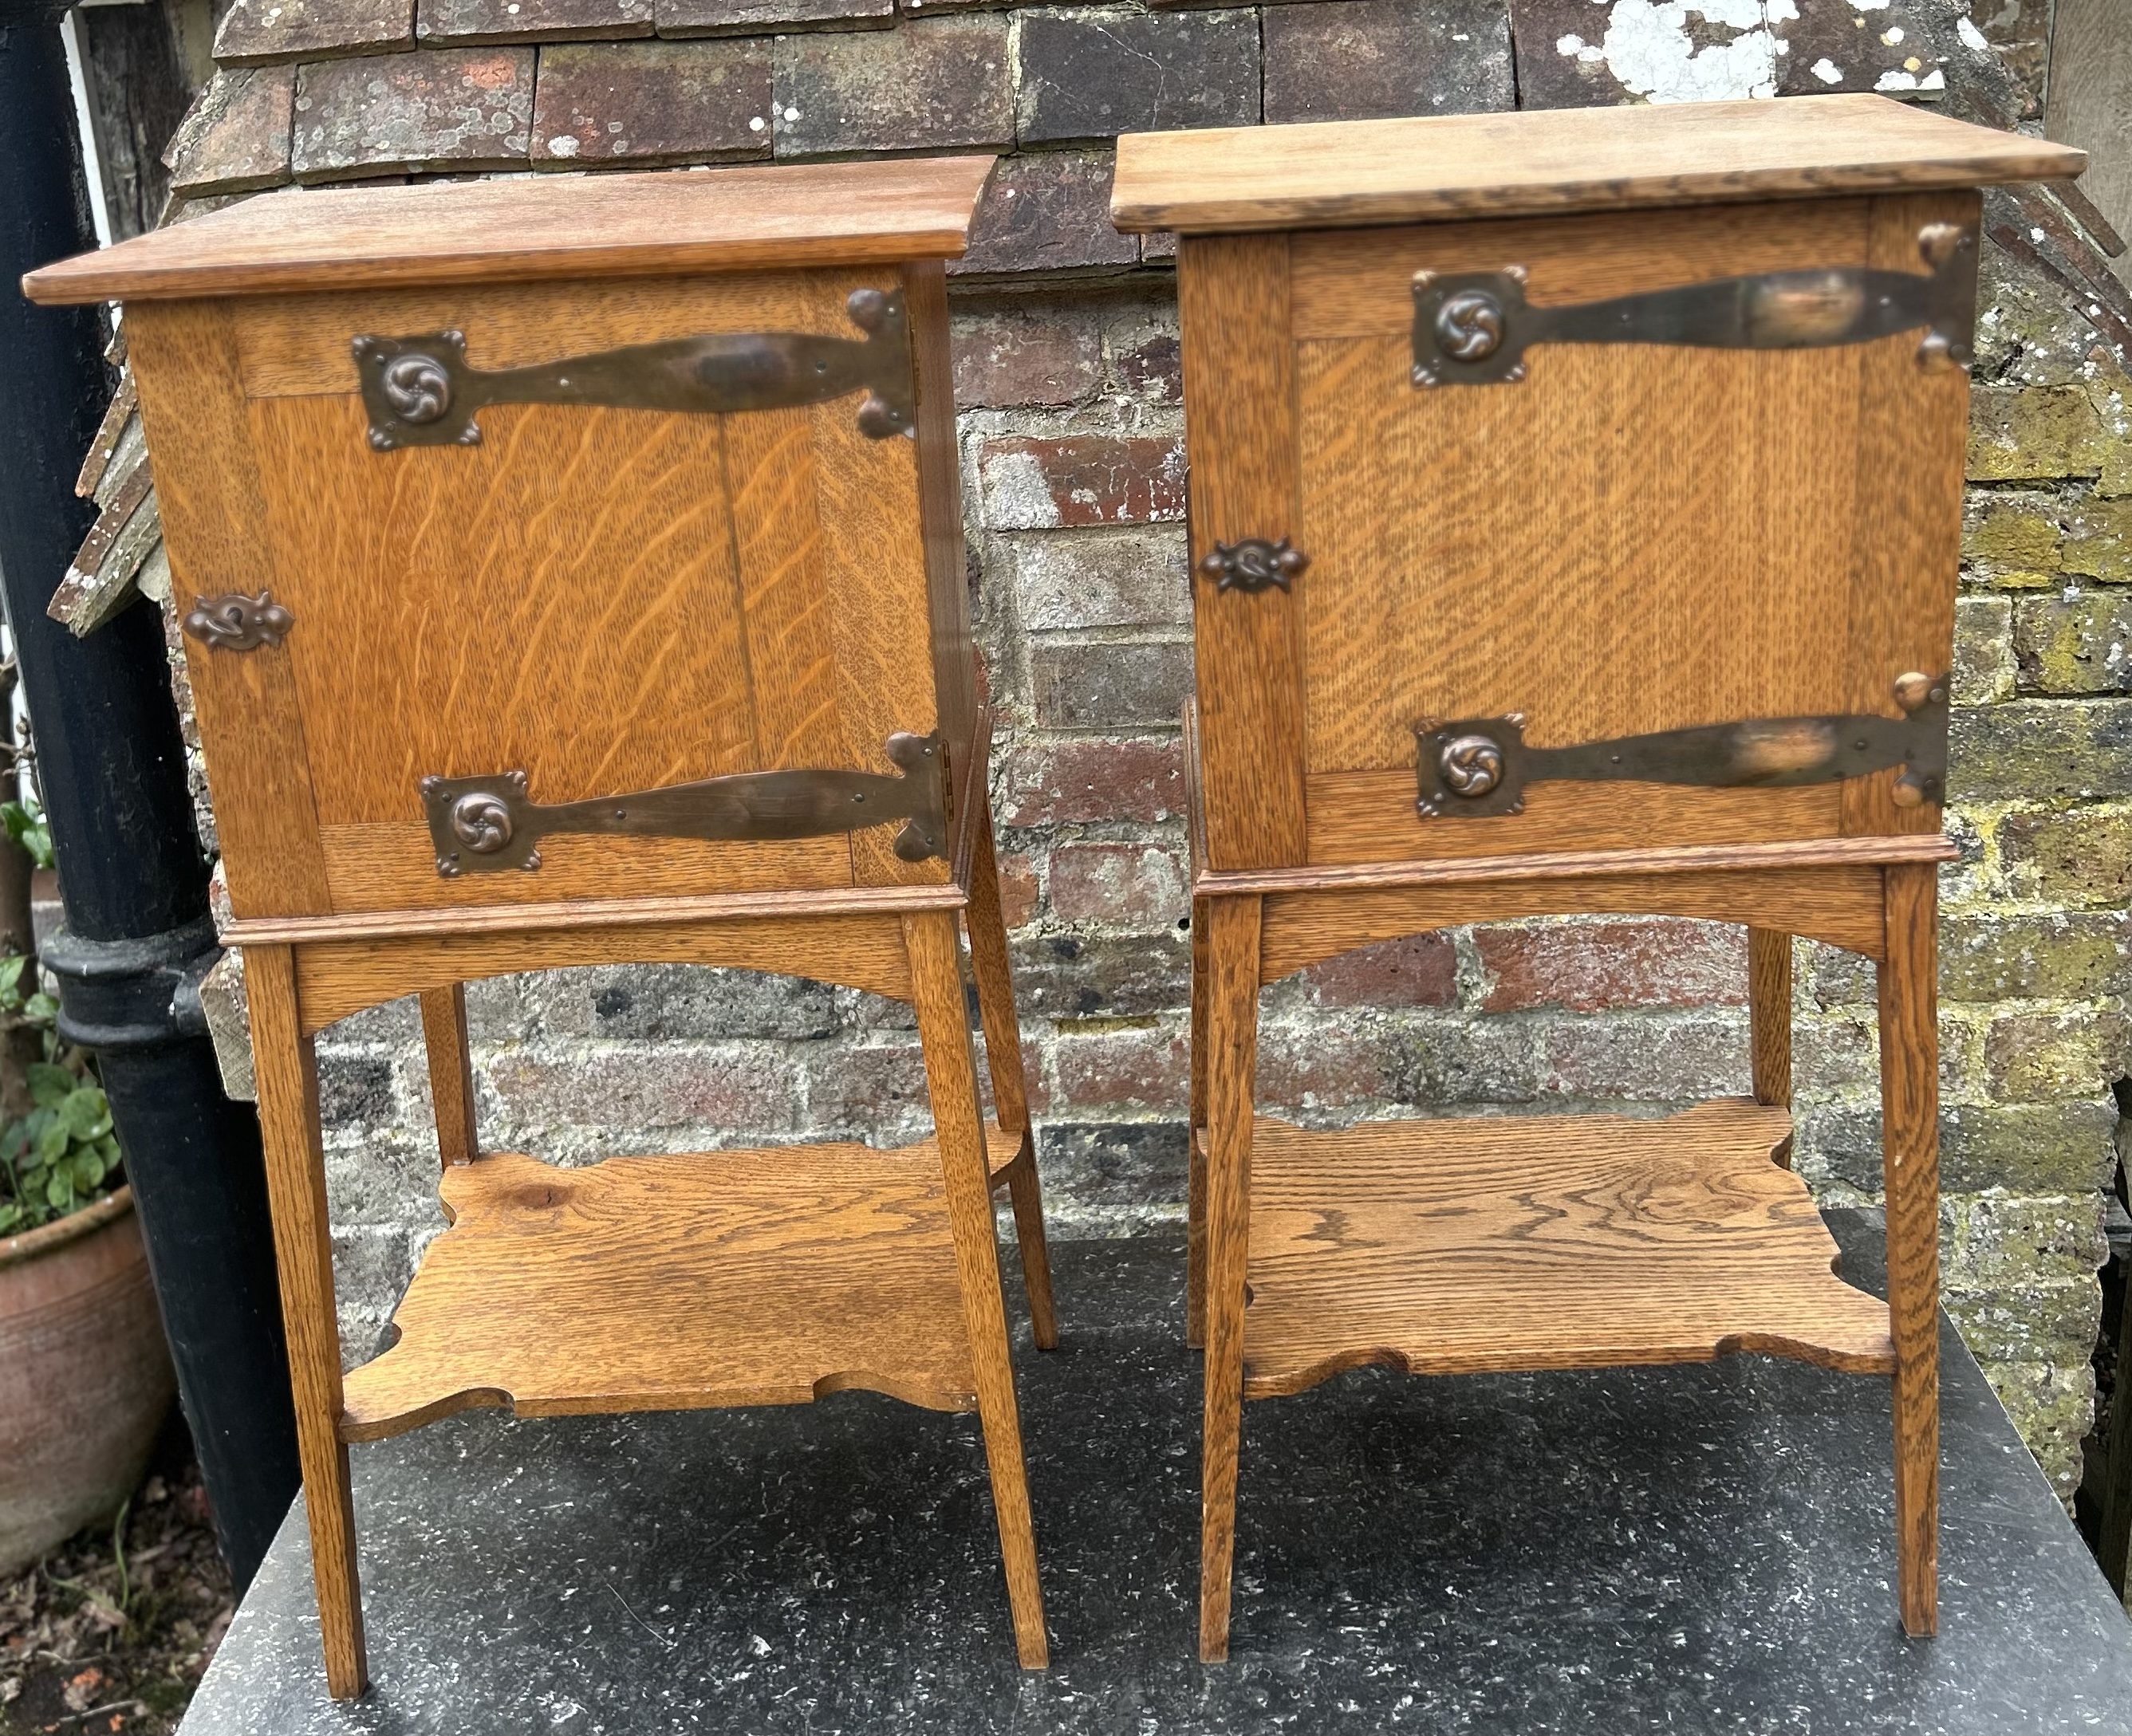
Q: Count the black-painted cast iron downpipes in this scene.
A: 1